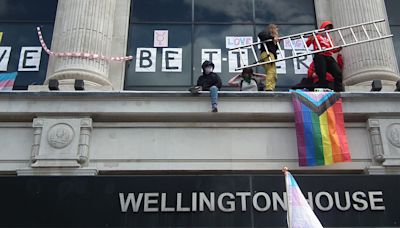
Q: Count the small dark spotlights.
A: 4